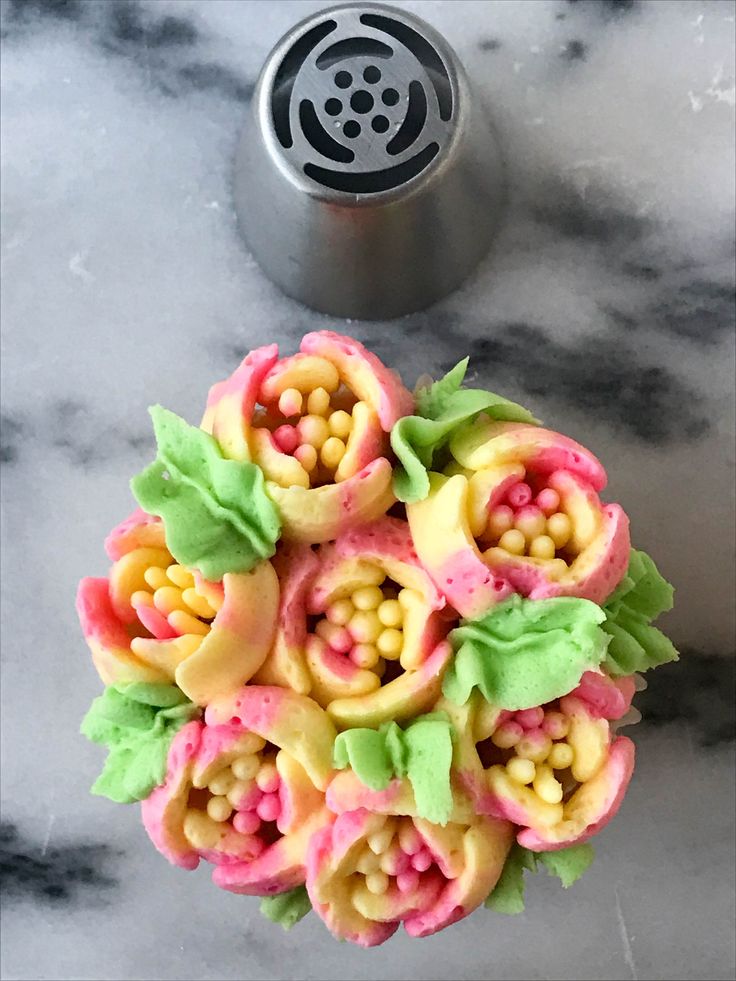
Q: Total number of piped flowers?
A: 7